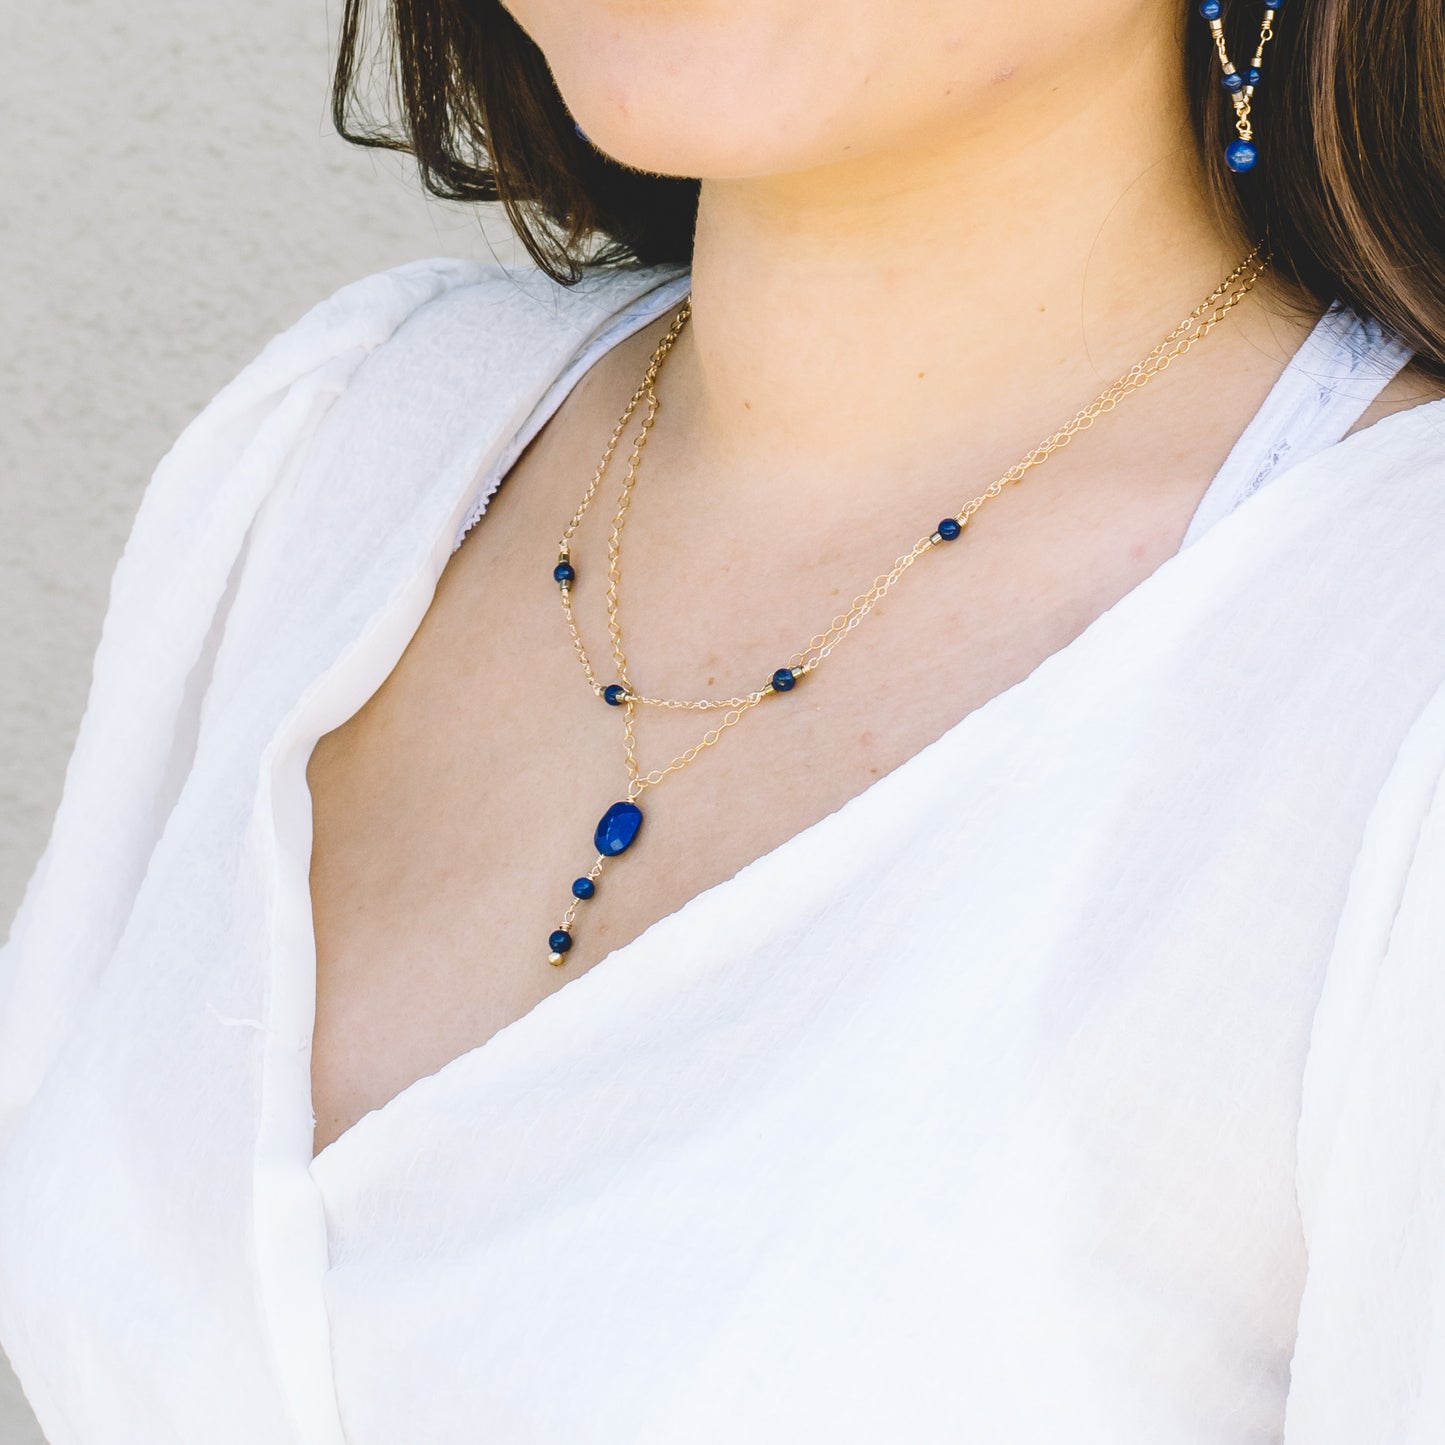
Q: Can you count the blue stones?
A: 12